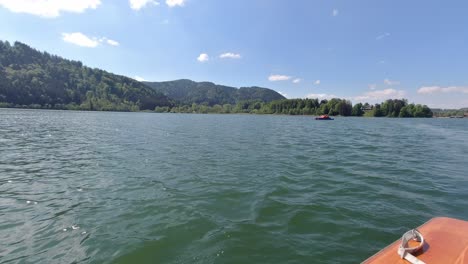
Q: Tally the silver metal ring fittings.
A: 1